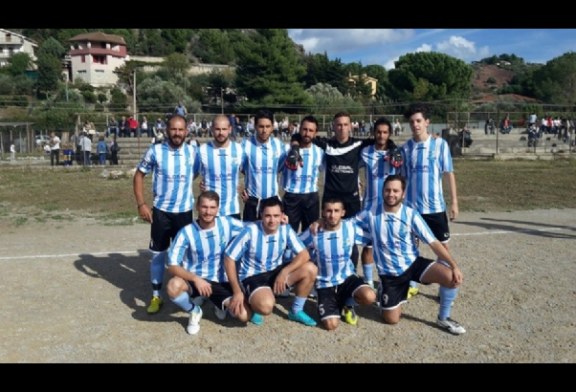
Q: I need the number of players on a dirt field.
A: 11